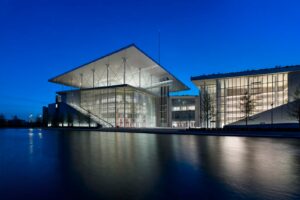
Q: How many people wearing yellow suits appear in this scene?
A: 0